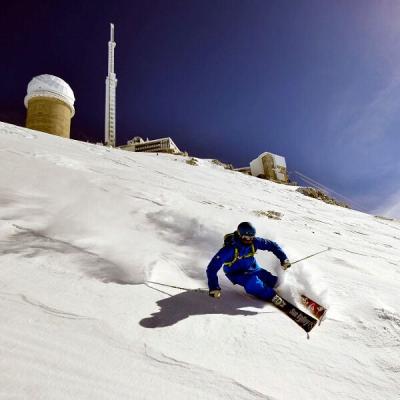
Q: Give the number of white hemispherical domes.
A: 1